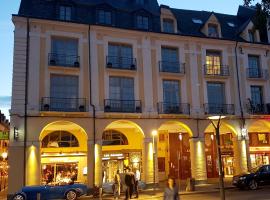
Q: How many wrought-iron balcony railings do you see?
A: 10